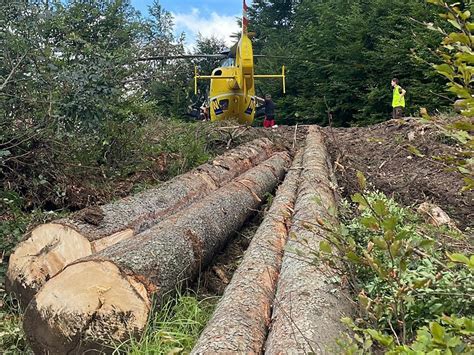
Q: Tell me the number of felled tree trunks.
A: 4